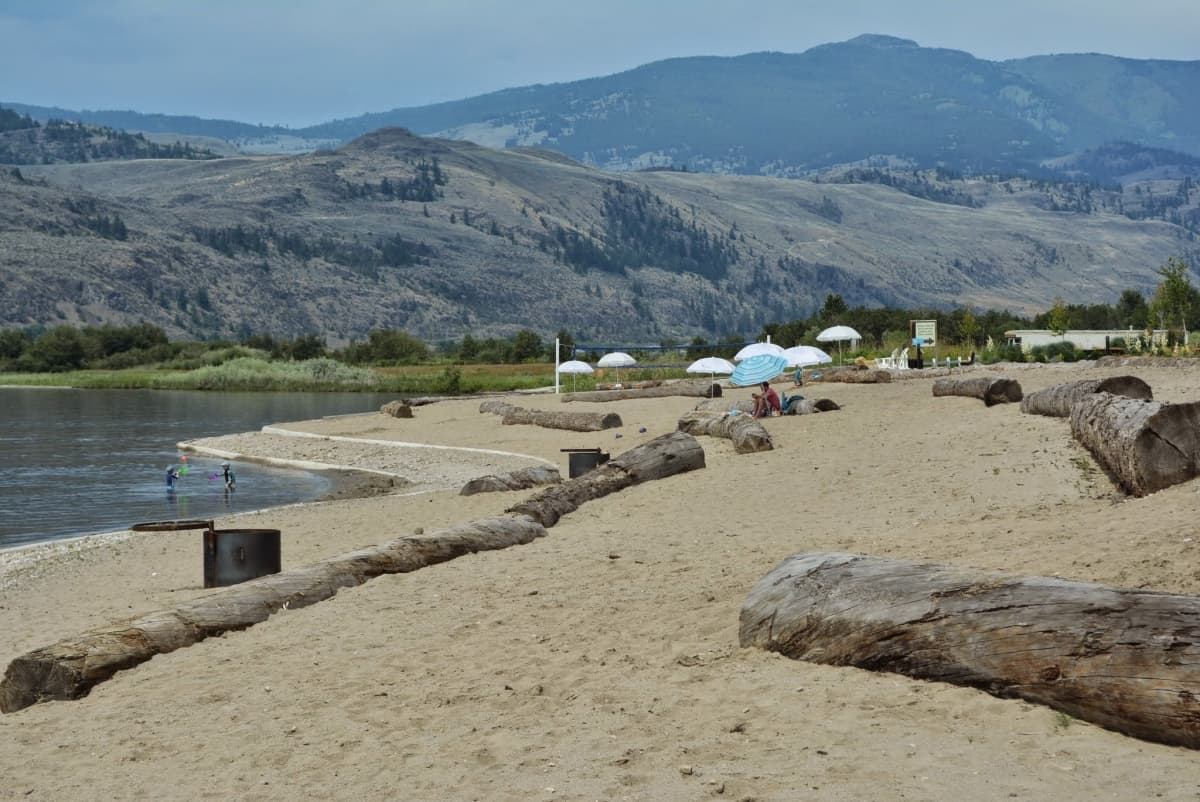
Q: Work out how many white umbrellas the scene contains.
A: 6